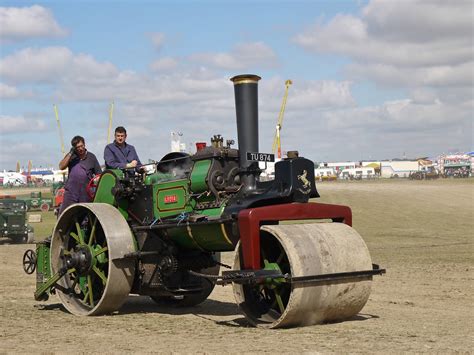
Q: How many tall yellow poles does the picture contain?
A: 3